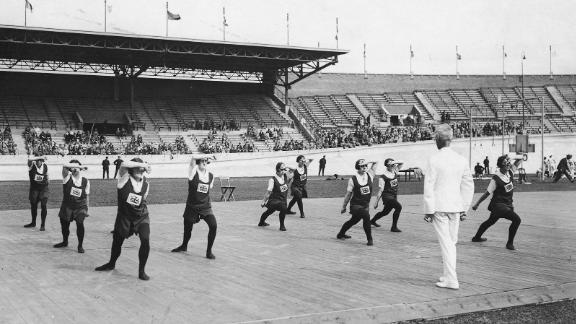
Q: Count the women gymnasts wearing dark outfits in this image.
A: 9